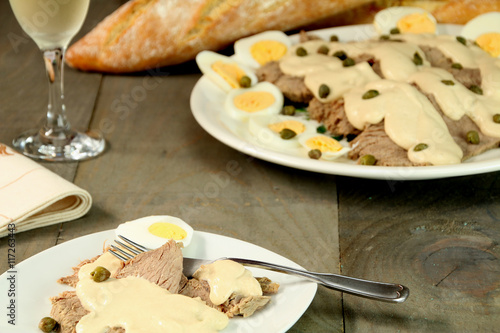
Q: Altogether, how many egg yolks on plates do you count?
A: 8